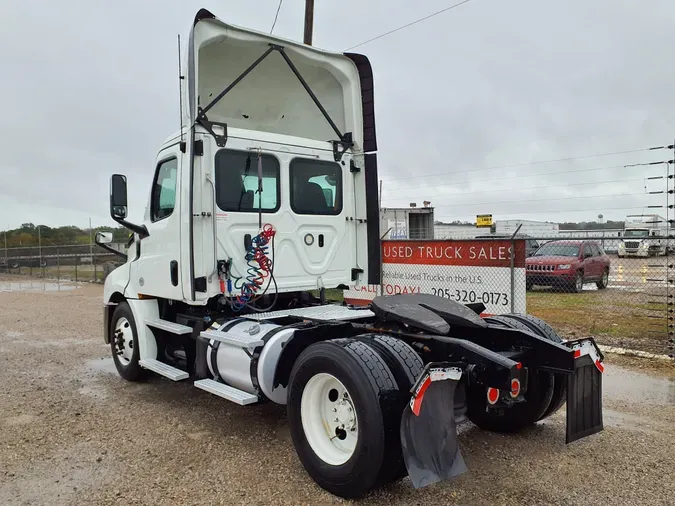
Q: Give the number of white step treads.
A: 4